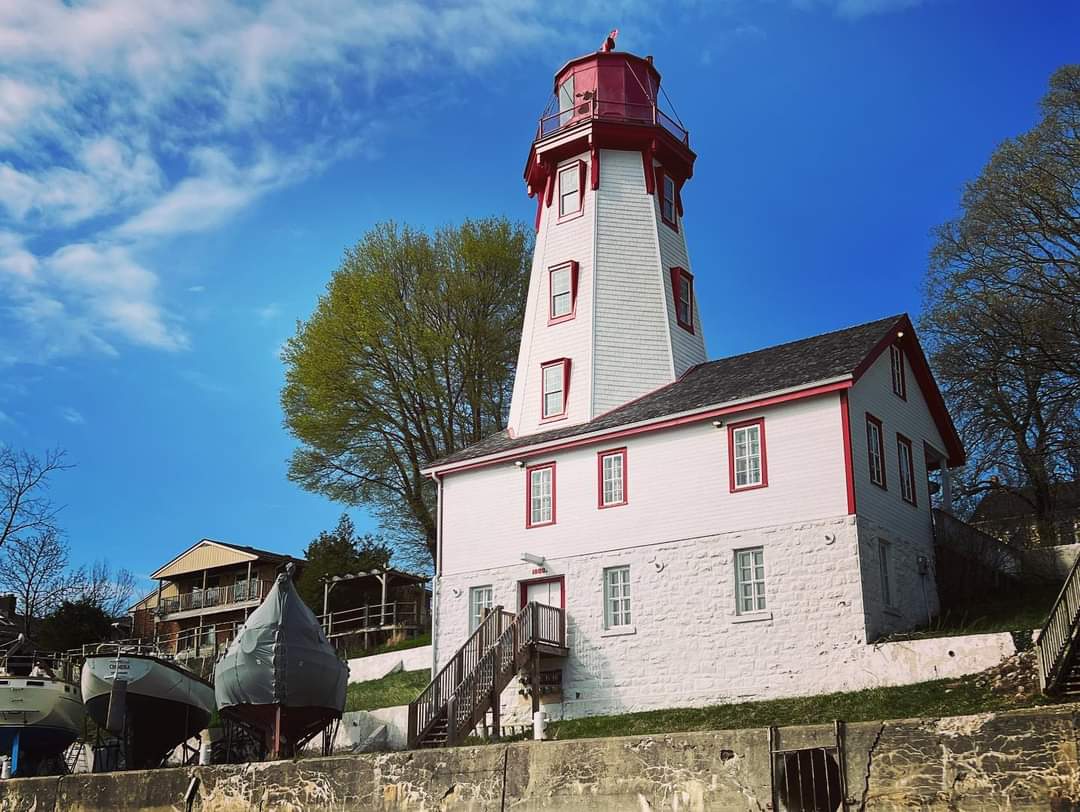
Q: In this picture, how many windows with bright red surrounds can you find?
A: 11